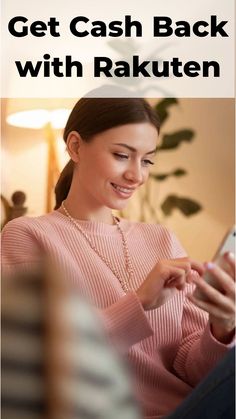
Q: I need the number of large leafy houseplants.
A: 1